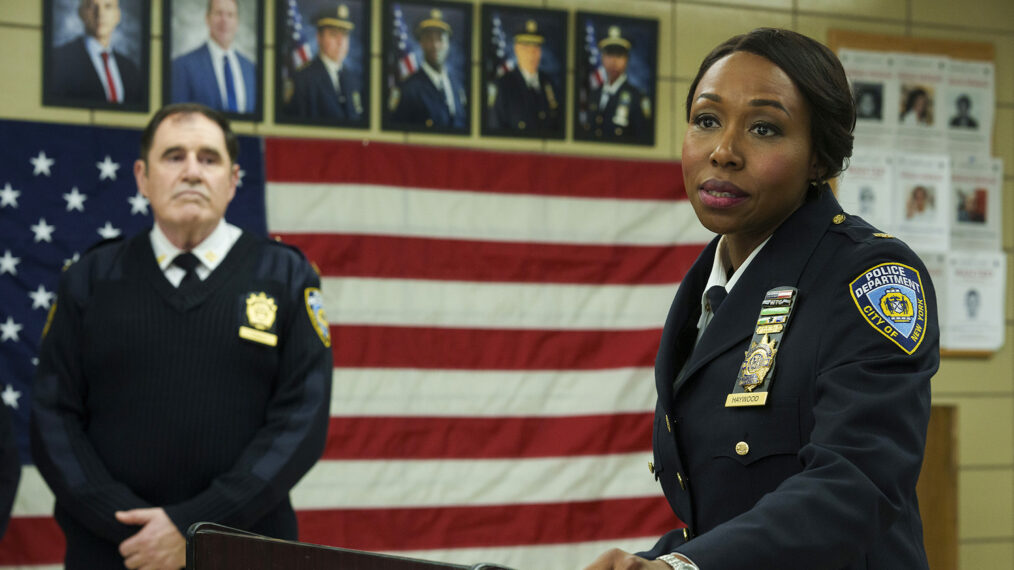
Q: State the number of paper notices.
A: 8